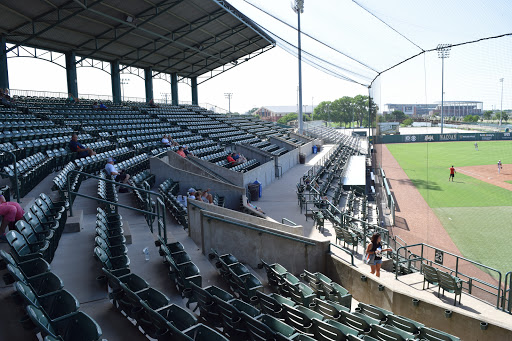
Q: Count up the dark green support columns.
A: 6